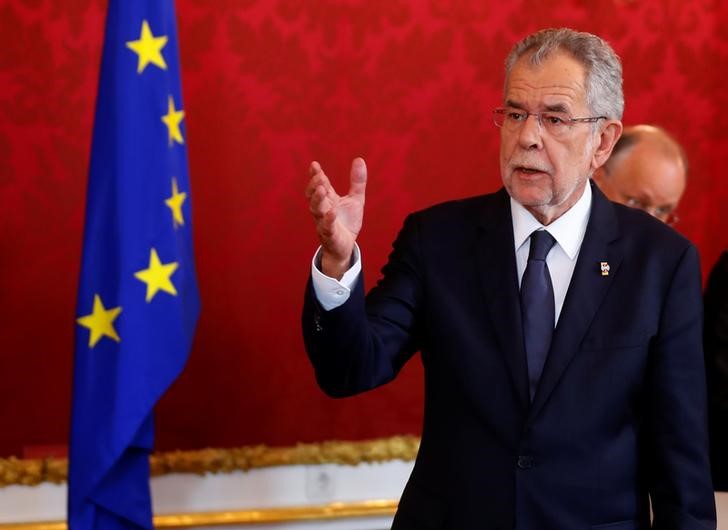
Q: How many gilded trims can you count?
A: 2